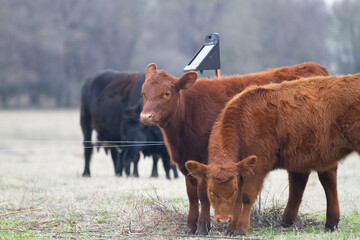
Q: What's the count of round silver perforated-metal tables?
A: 0